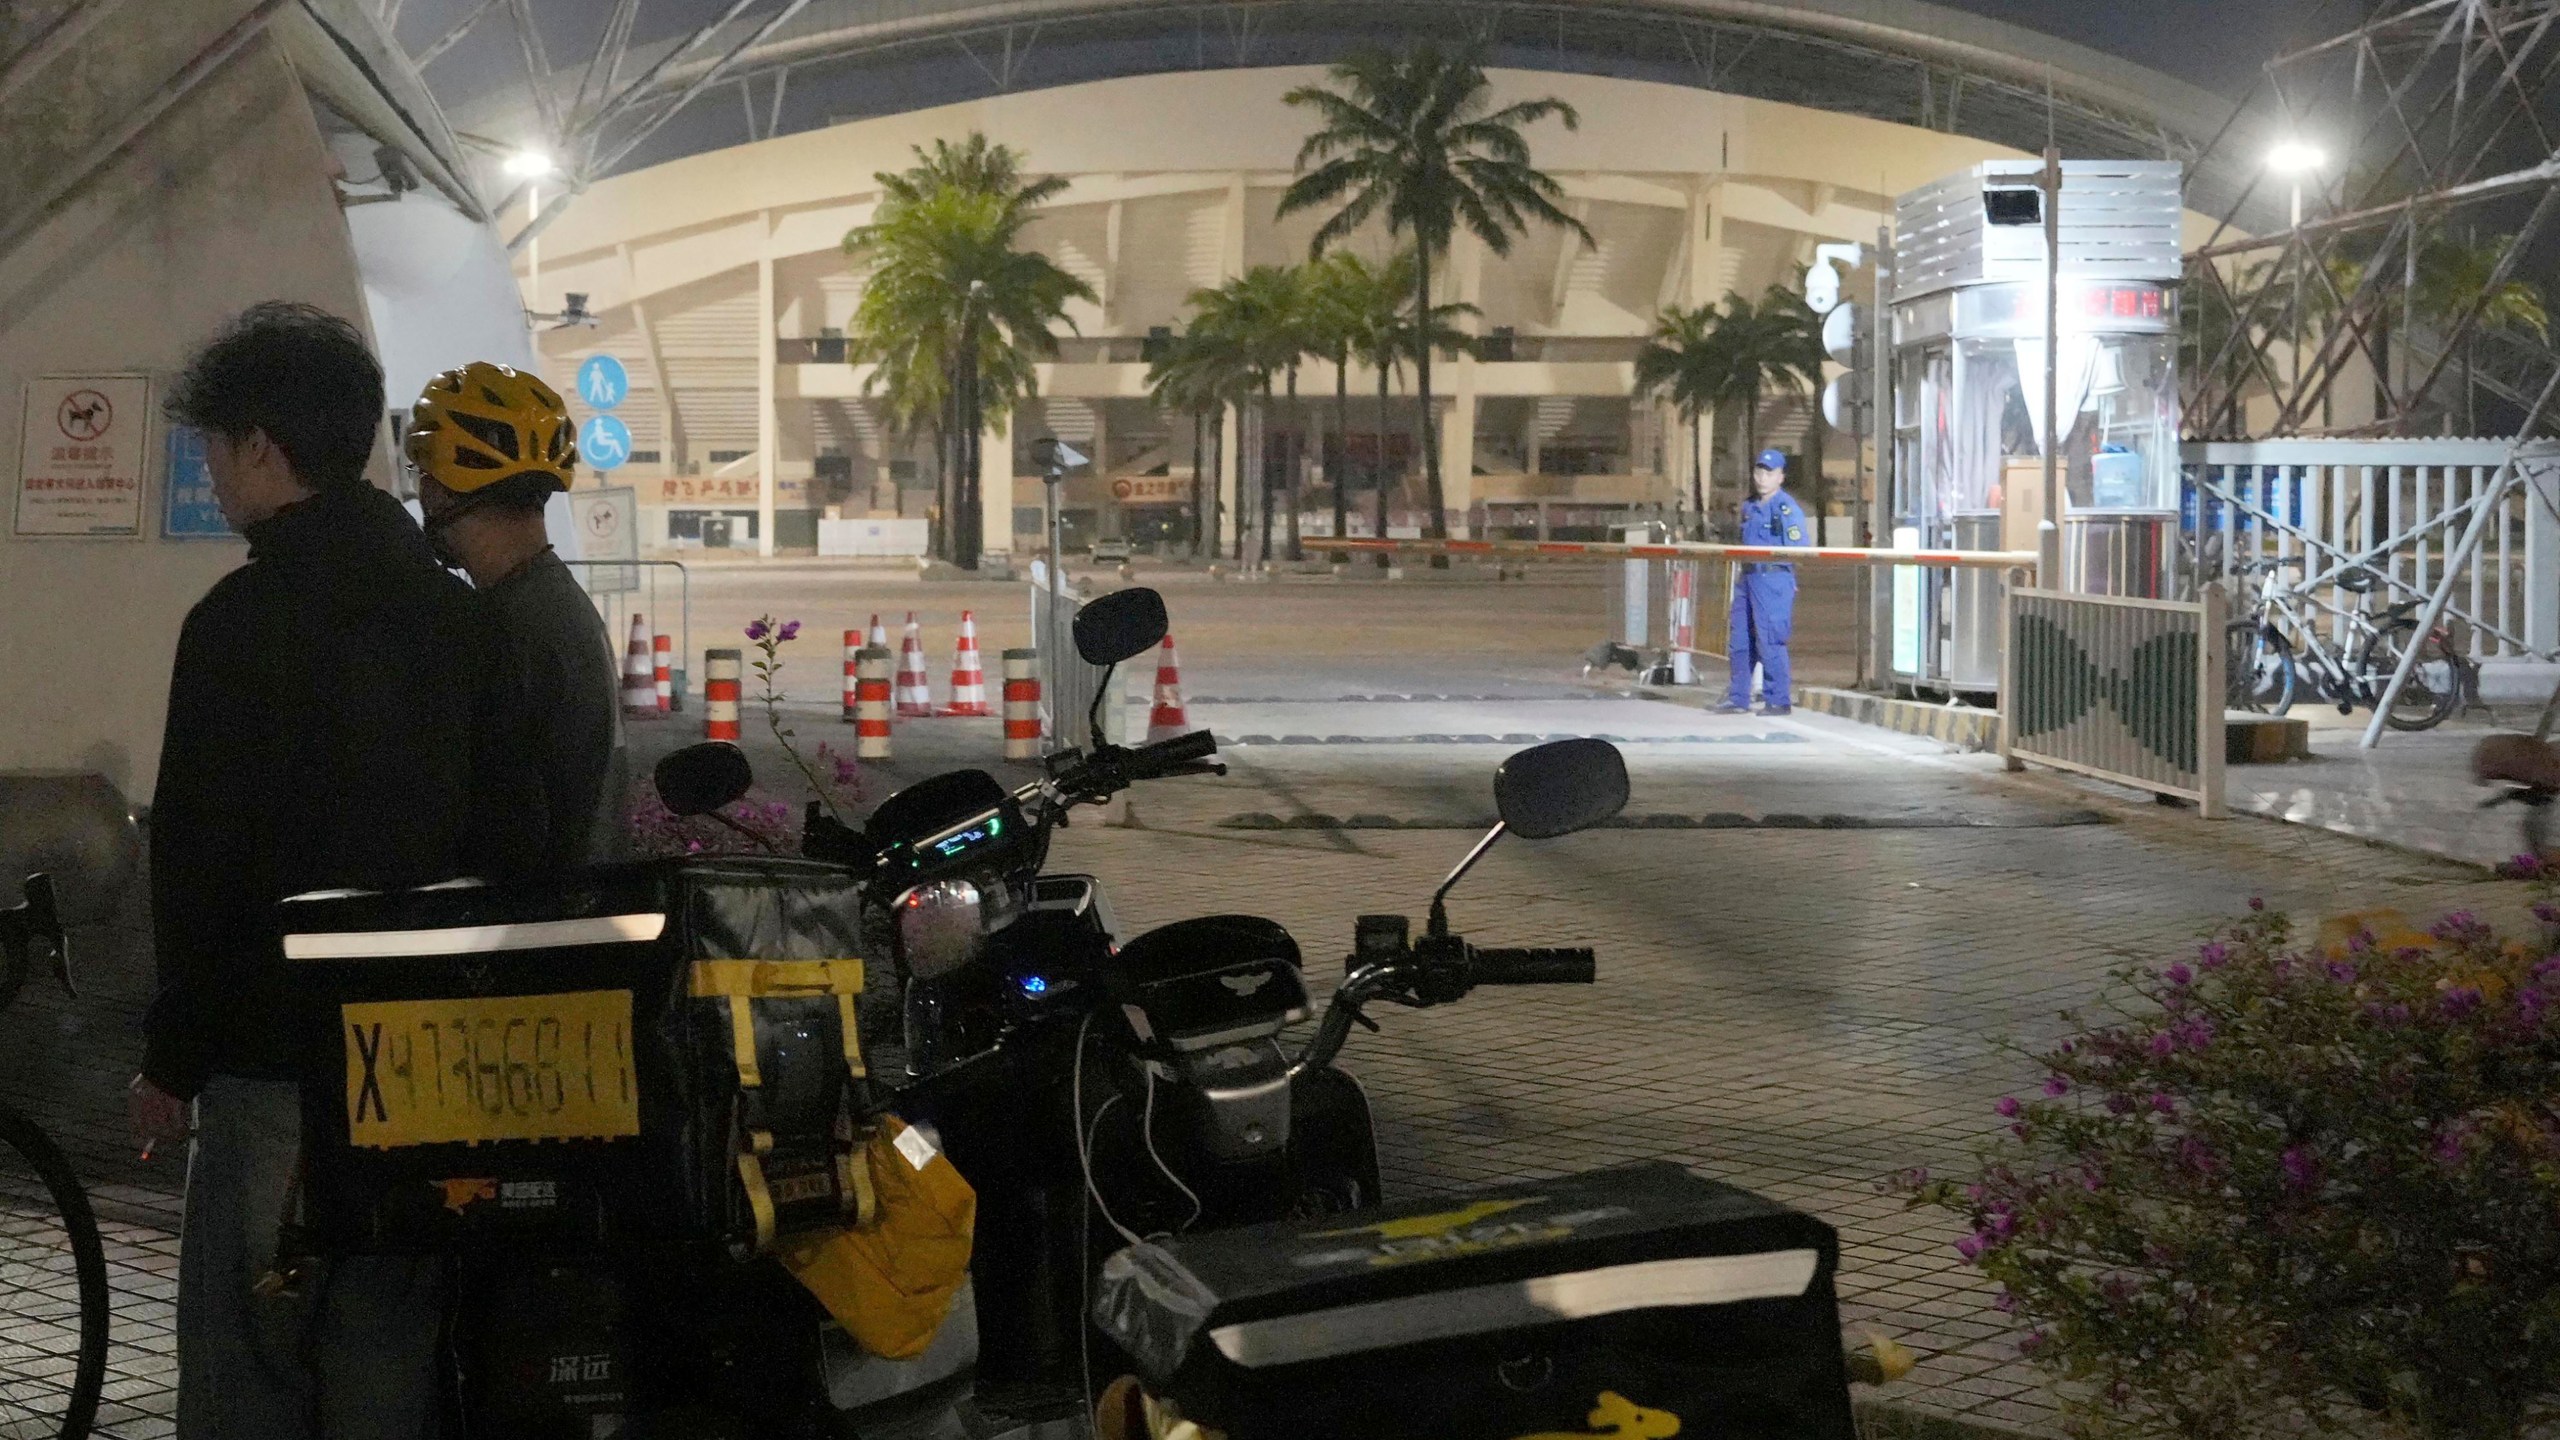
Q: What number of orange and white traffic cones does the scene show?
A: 5